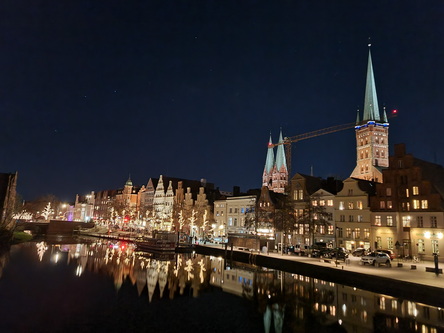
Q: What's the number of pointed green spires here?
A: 3